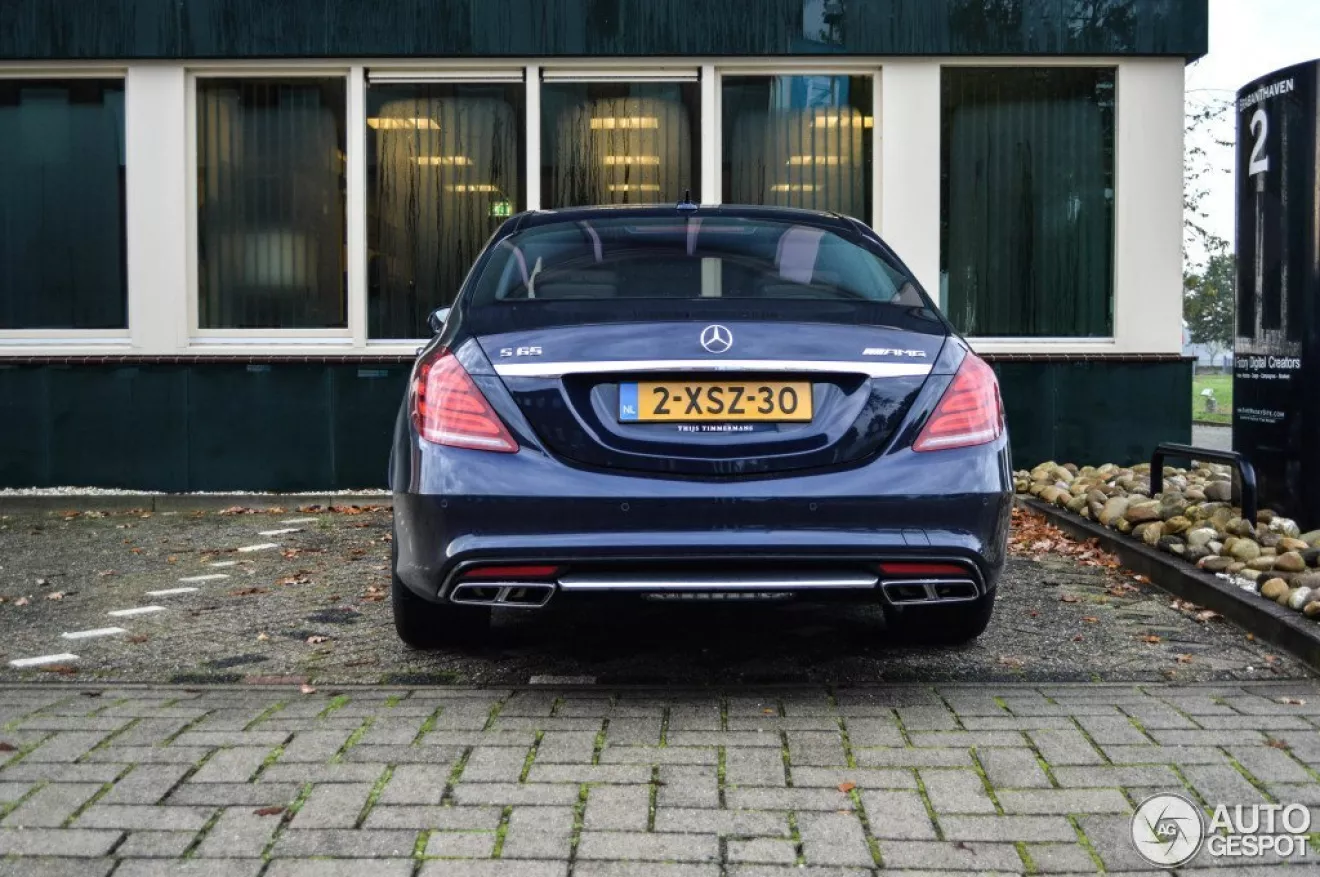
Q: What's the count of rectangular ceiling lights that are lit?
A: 9